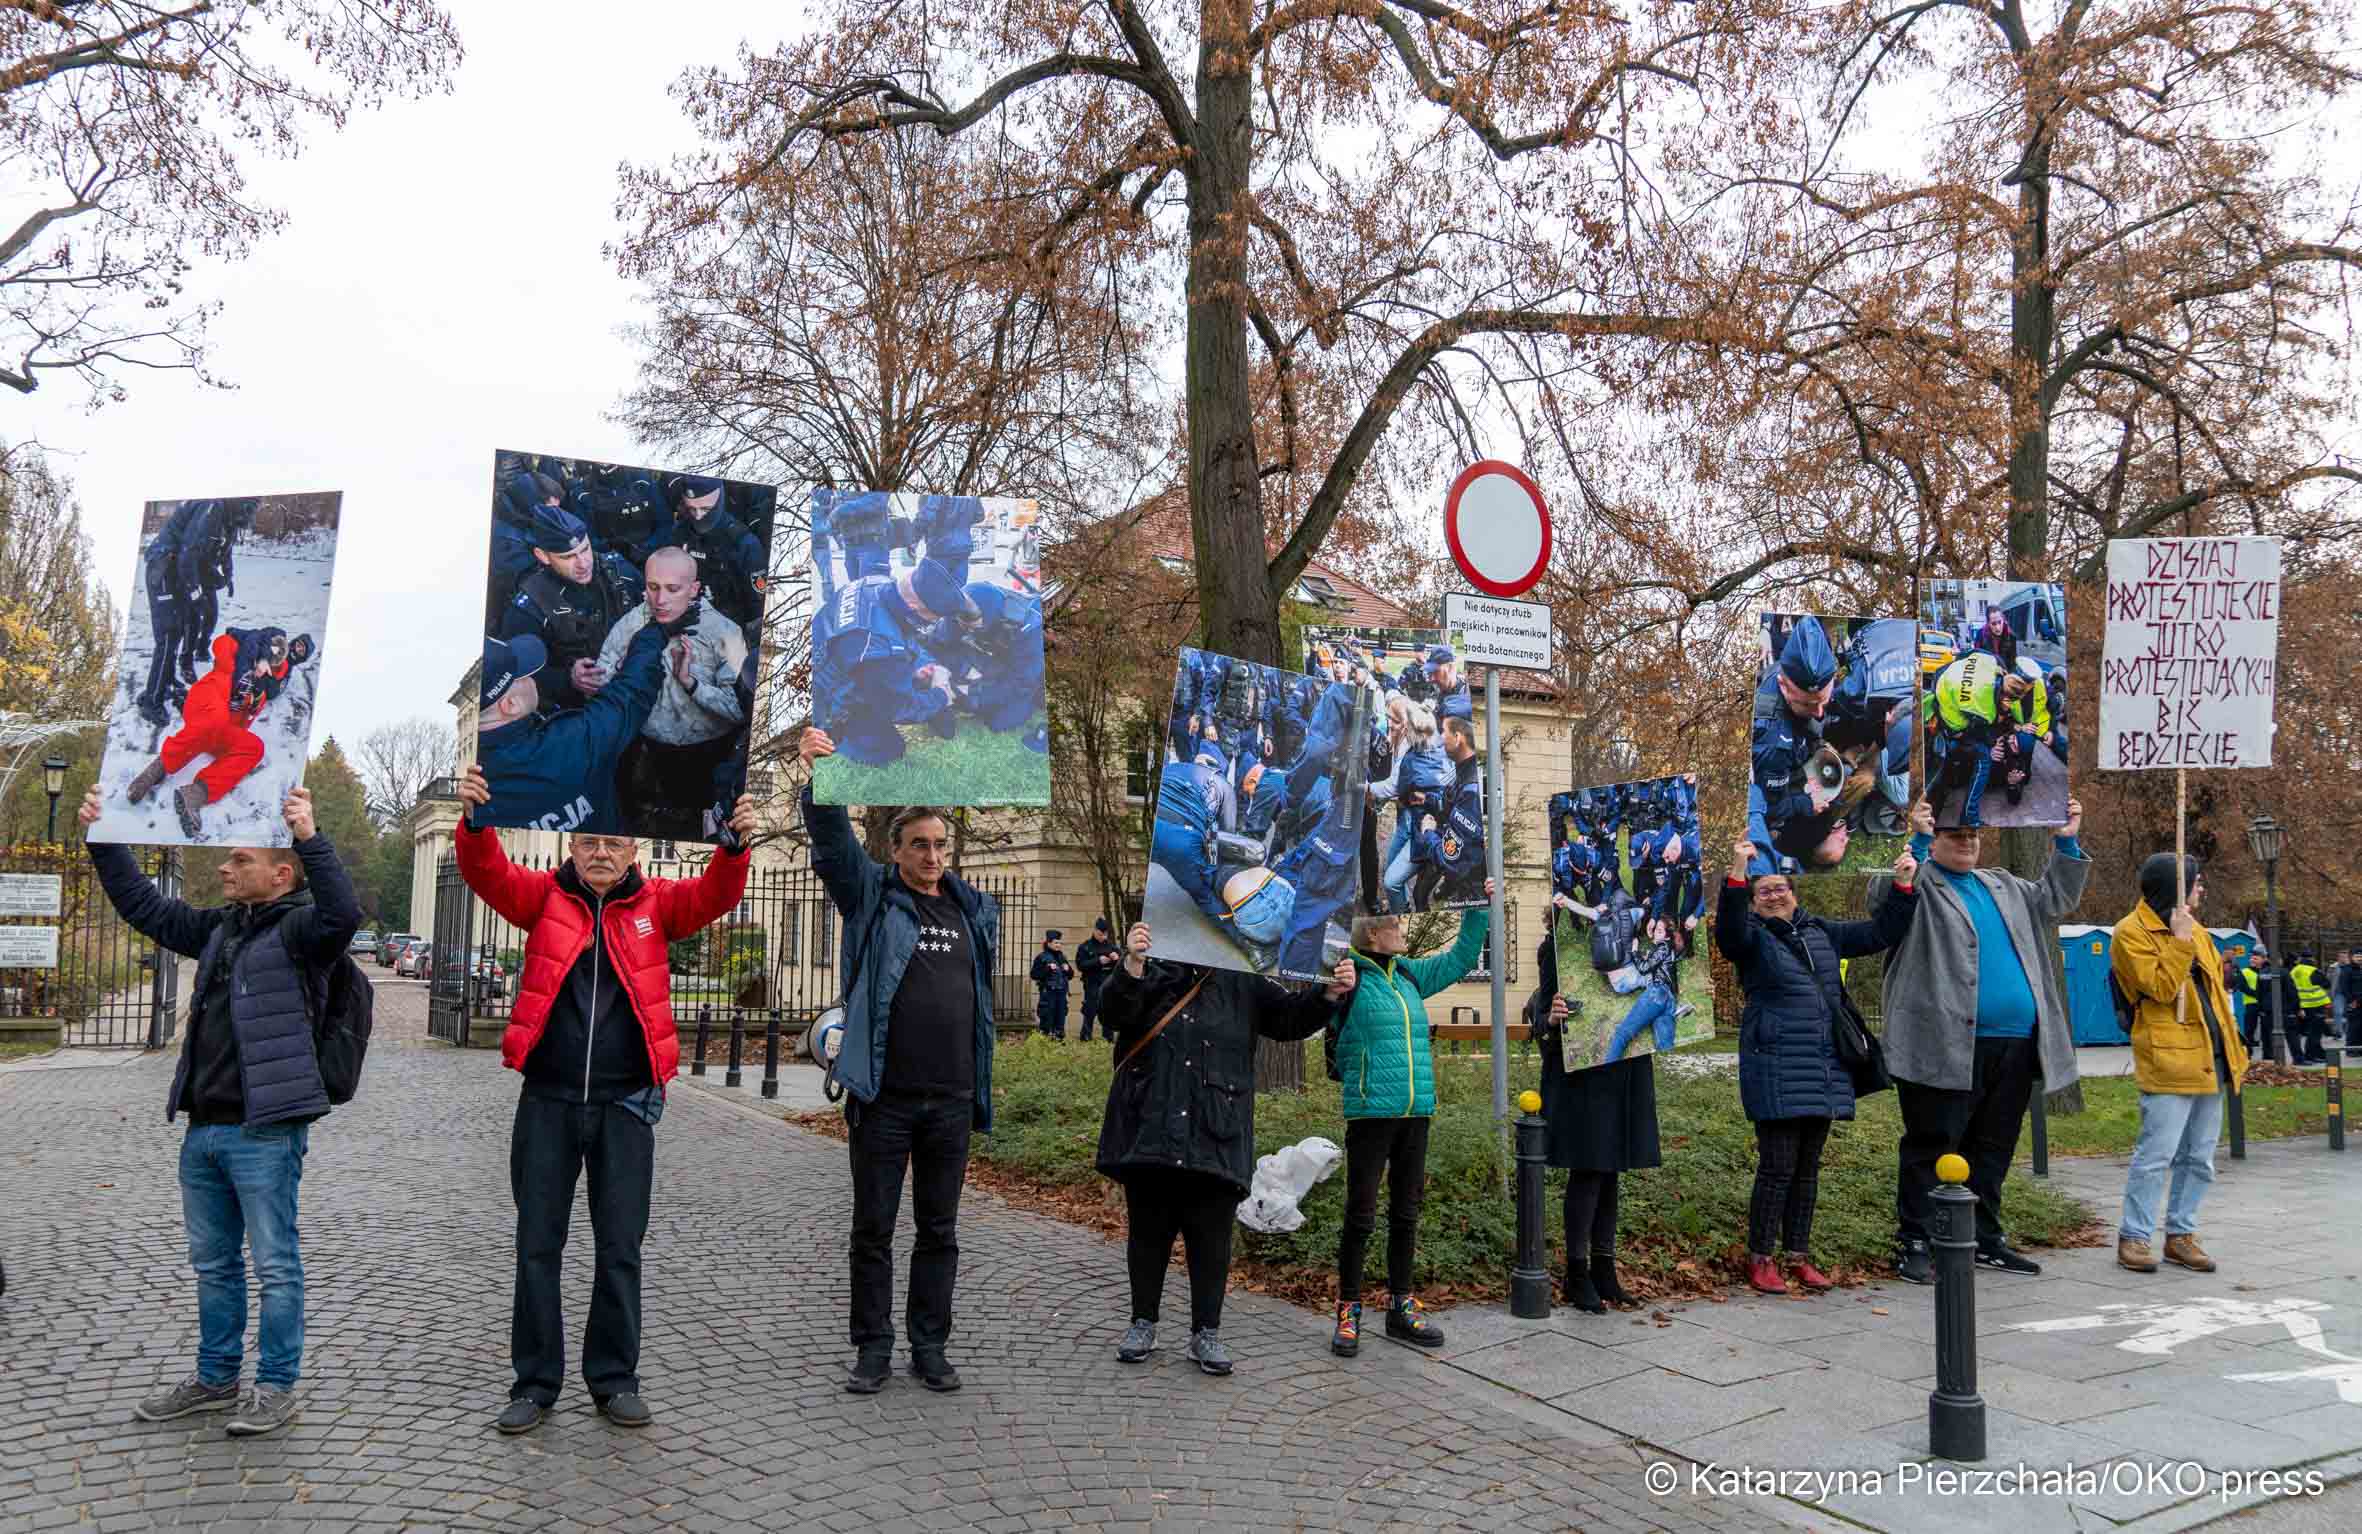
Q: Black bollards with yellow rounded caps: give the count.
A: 2